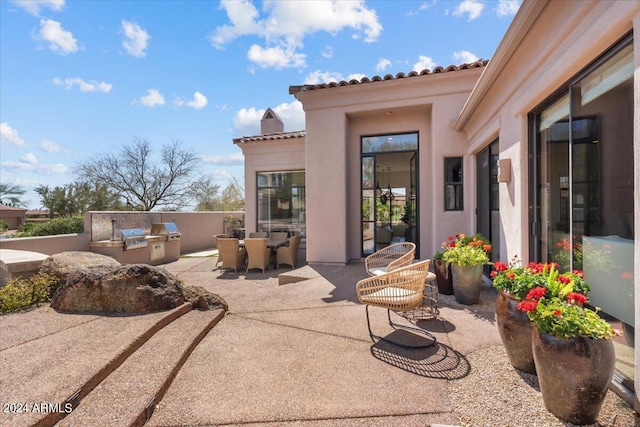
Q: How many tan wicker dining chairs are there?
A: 6